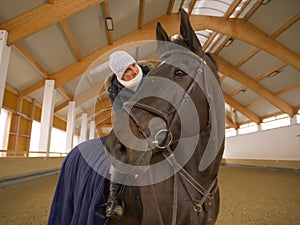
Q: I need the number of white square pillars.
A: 5